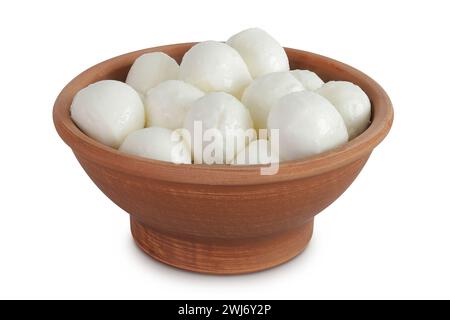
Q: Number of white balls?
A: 12